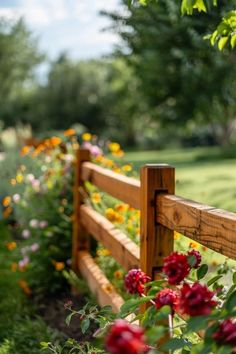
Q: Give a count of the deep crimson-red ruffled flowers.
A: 7